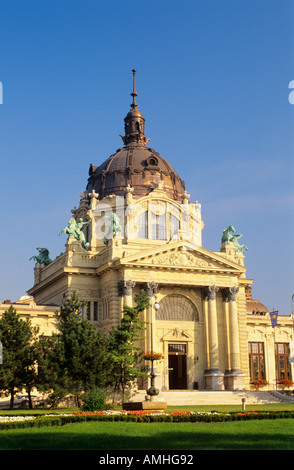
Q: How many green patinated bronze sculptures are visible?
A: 4